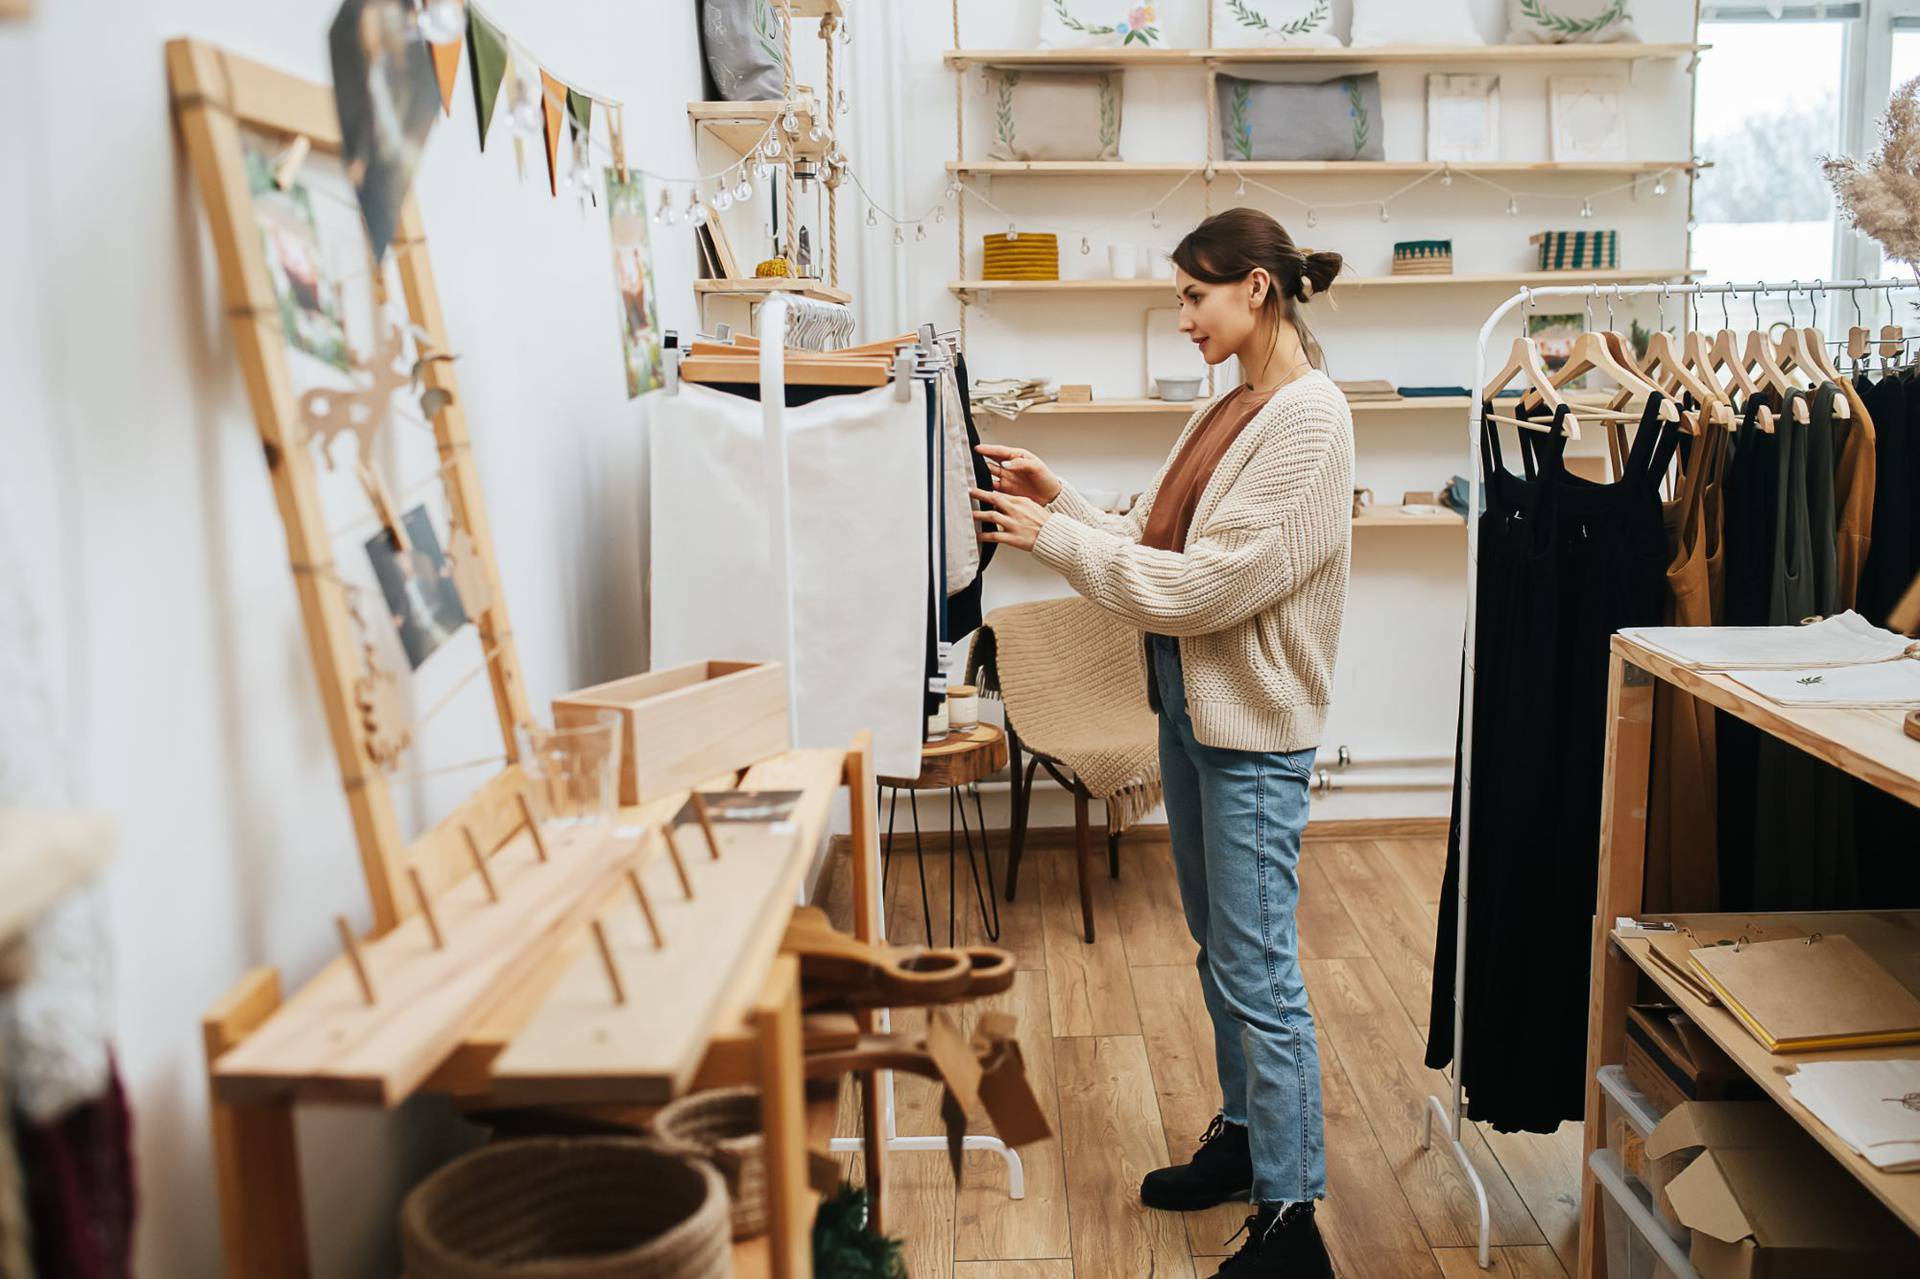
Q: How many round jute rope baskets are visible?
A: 2